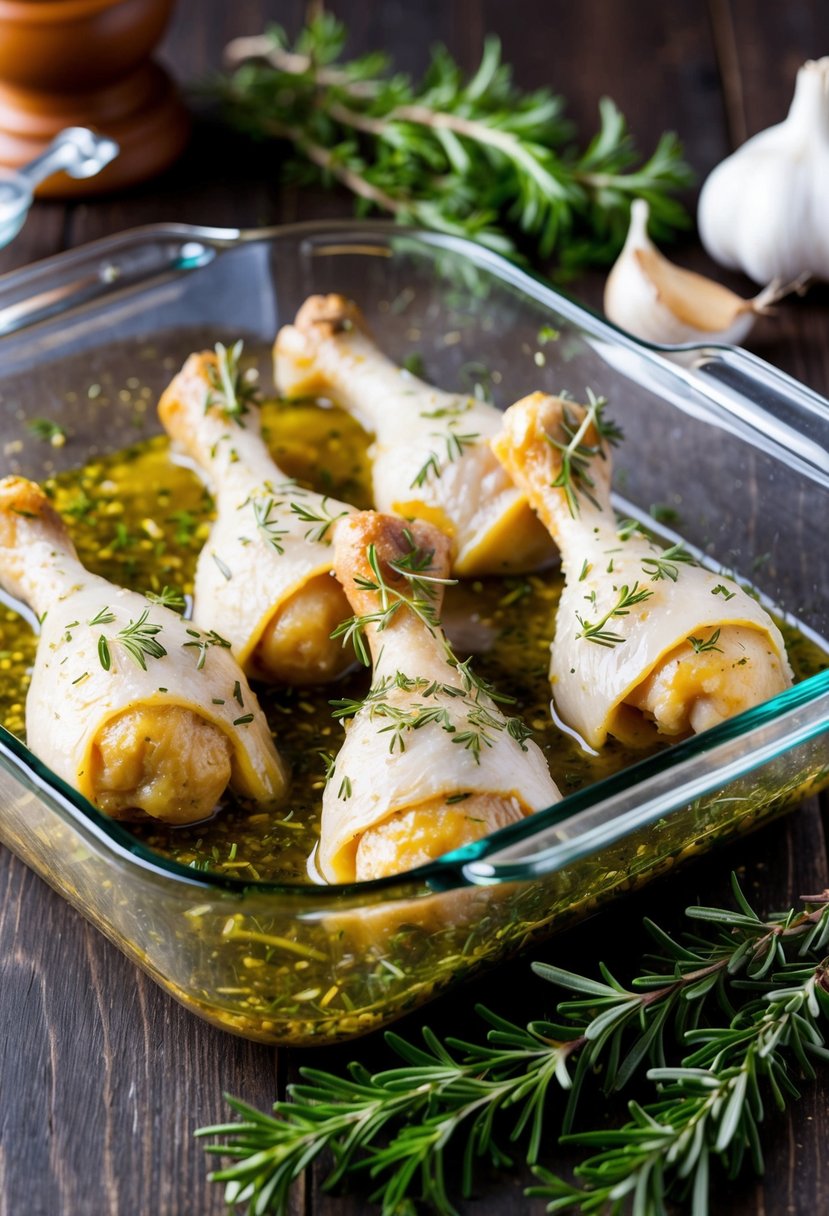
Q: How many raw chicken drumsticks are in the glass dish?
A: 5